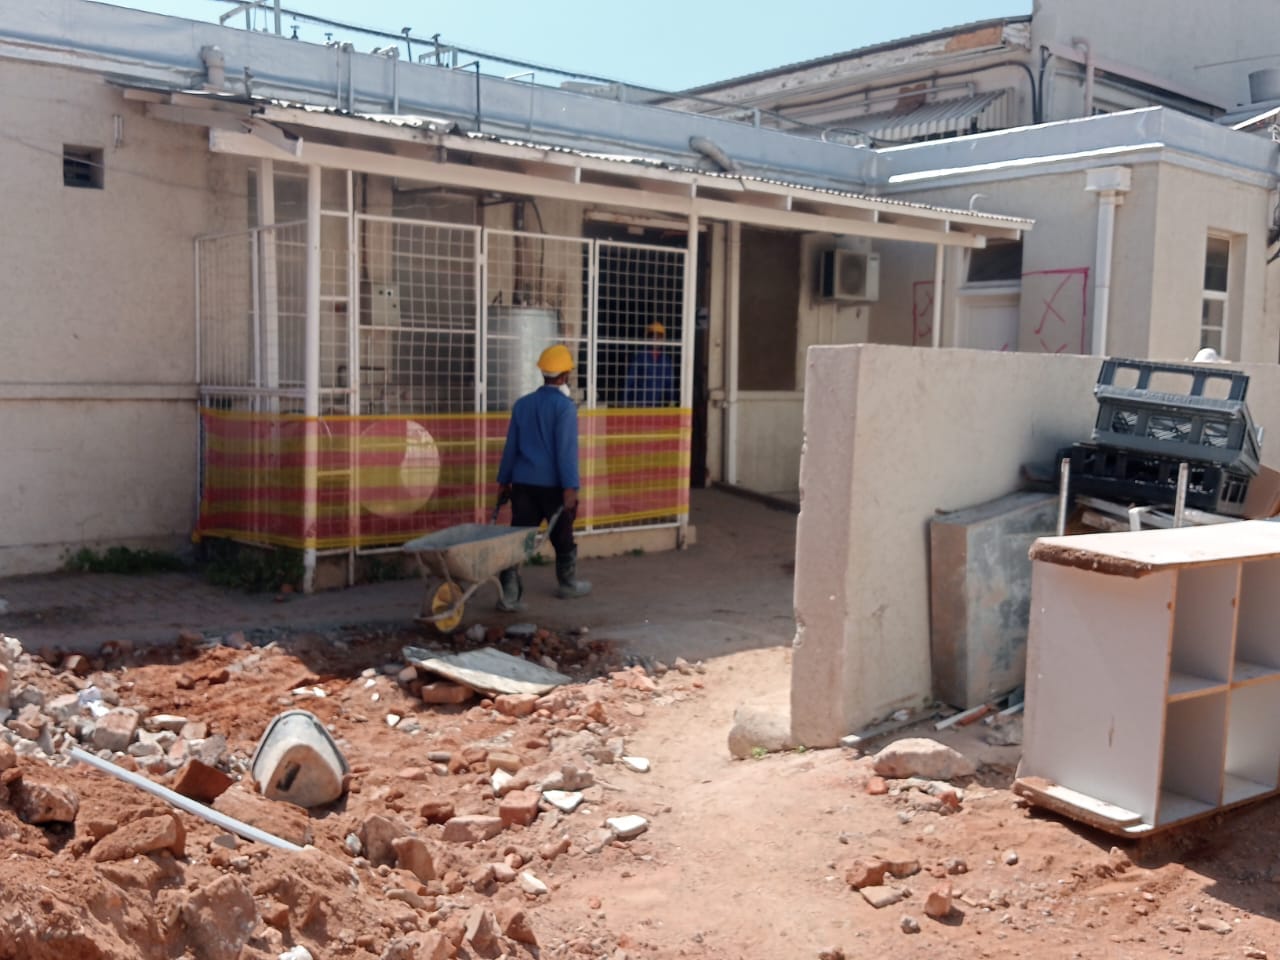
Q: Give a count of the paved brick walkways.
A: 1